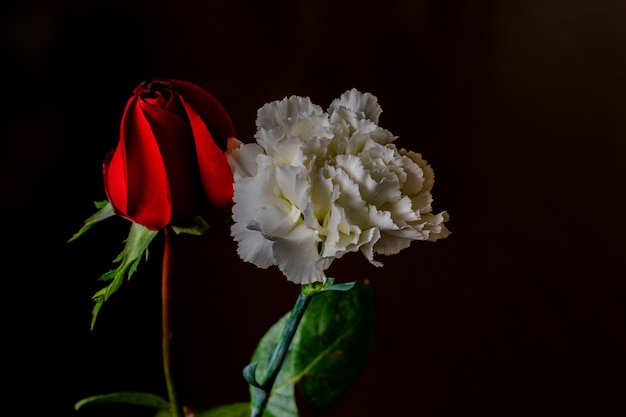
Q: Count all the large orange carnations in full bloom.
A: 0